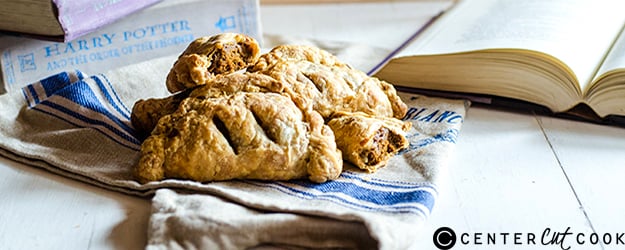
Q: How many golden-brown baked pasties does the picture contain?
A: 5